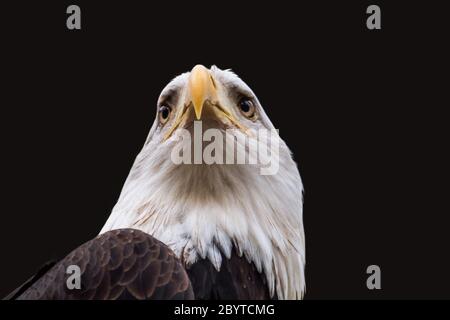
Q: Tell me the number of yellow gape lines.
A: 2